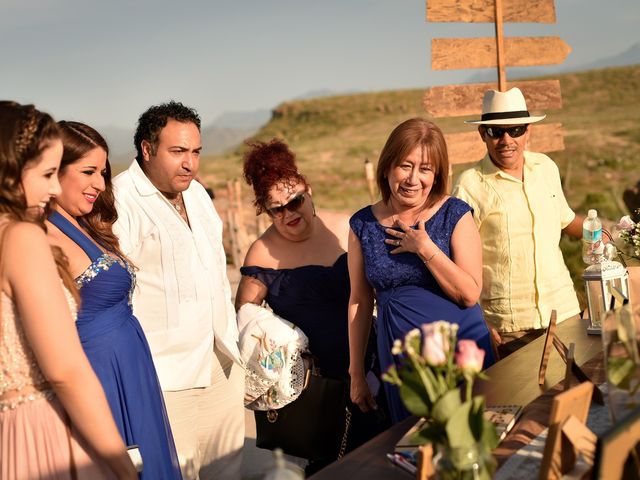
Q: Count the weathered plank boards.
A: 4